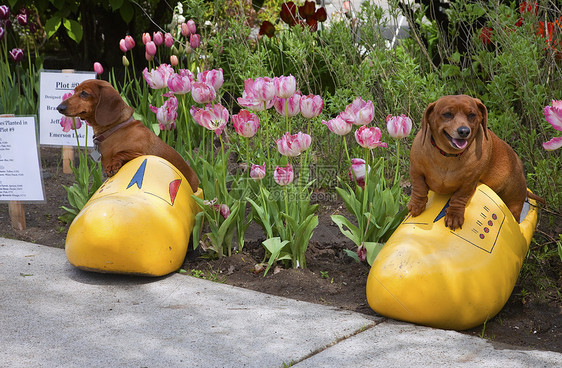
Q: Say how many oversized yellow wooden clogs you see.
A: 2